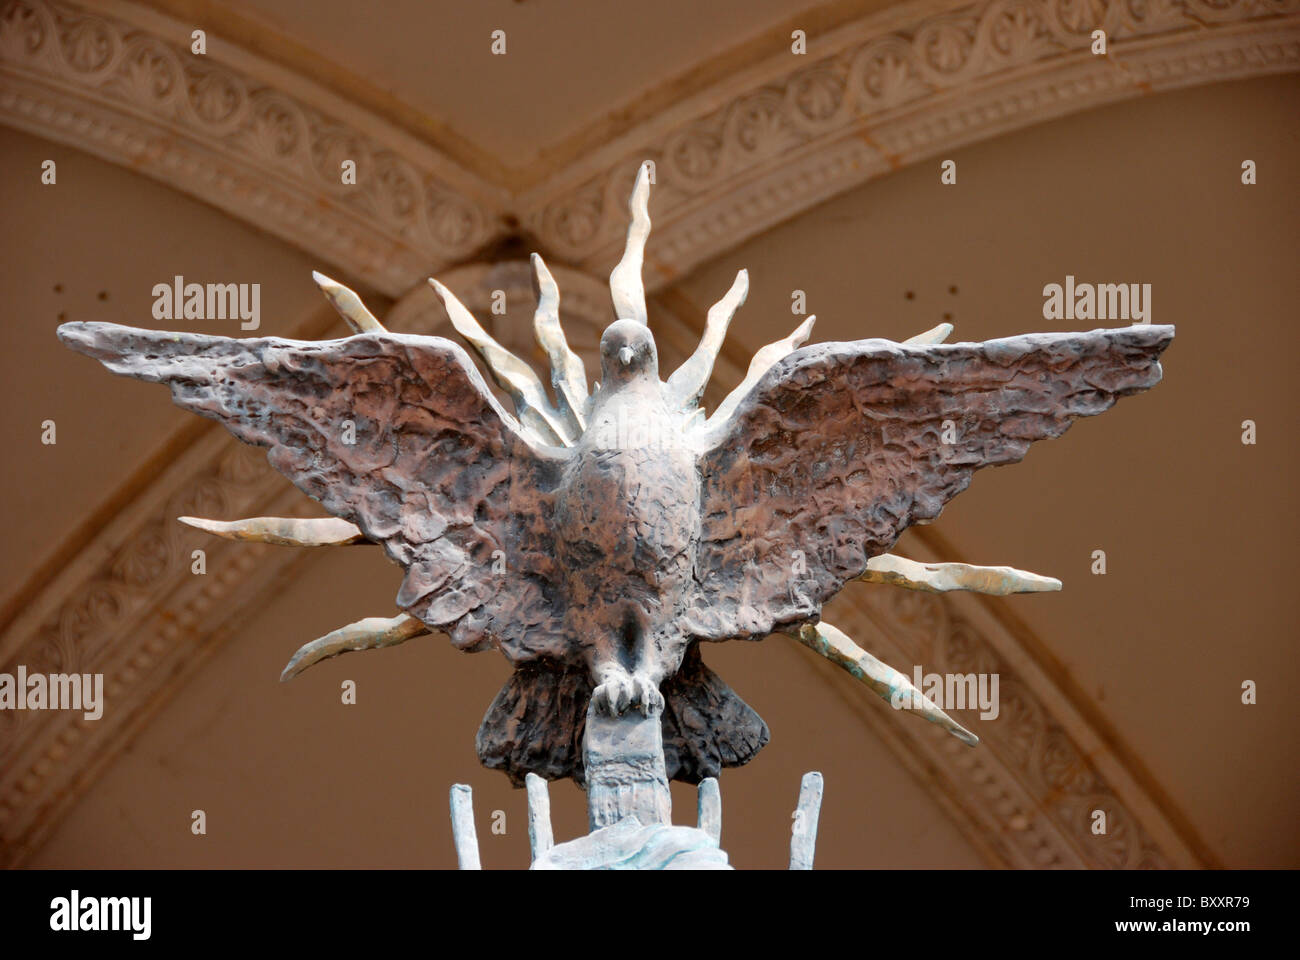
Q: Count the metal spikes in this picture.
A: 11